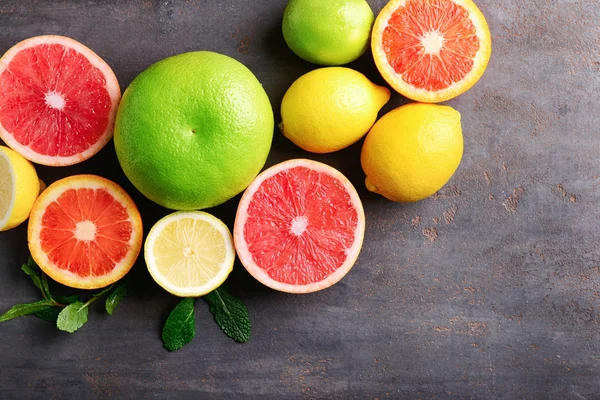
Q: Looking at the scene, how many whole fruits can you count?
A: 4